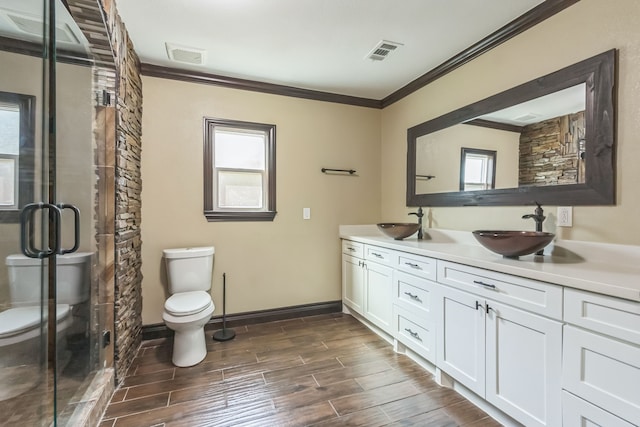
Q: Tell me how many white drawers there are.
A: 9